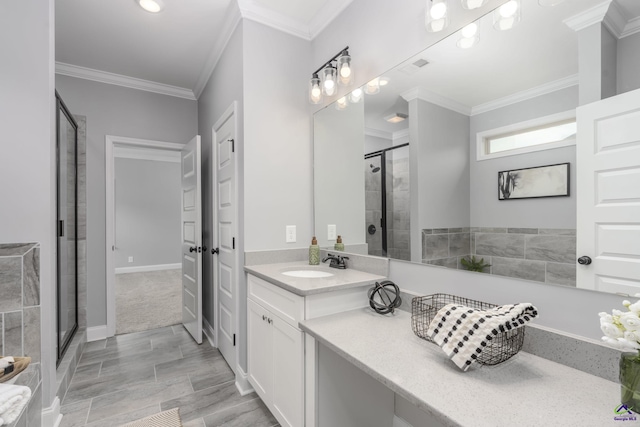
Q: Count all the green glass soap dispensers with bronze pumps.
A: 1